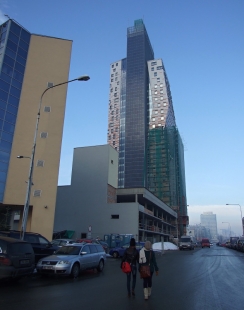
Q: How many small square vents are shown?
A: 5